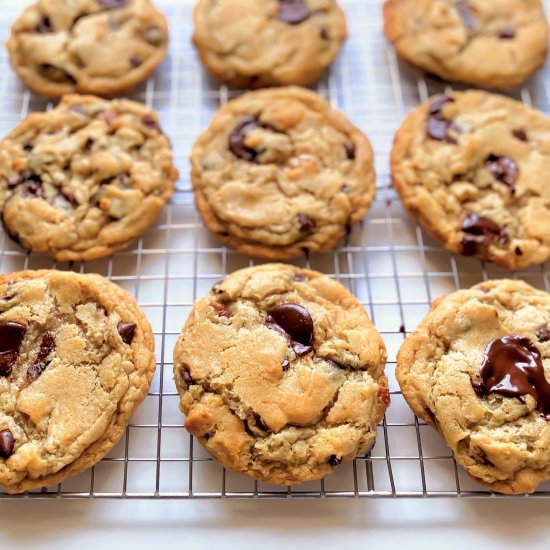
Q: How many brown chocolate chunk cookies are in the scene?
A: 9